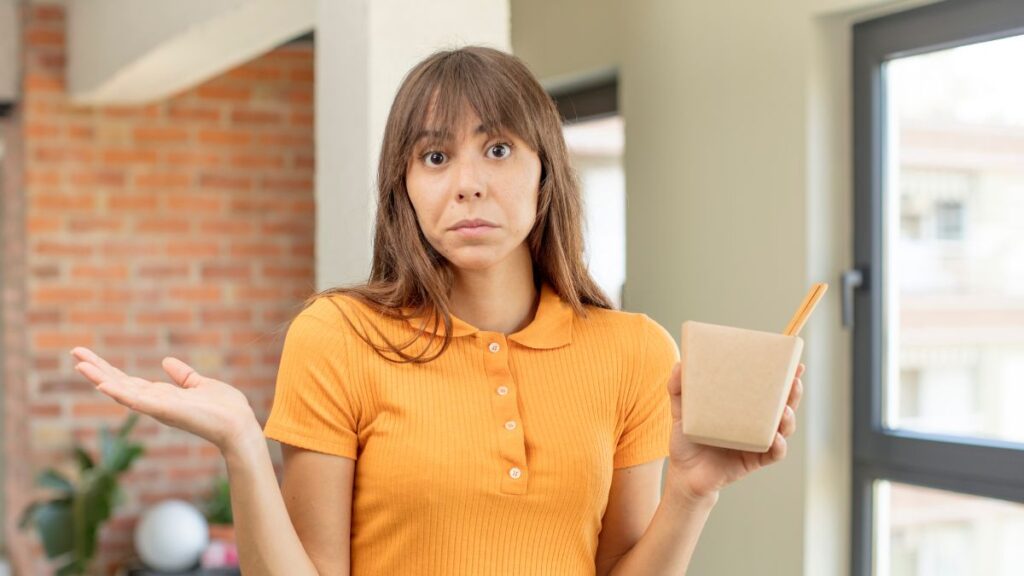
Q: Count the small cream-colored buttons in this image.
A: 4